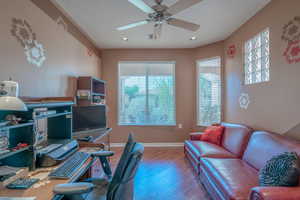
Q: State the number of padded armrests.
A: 4